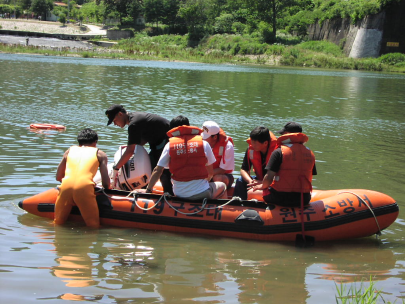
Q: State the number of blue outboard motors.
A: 0